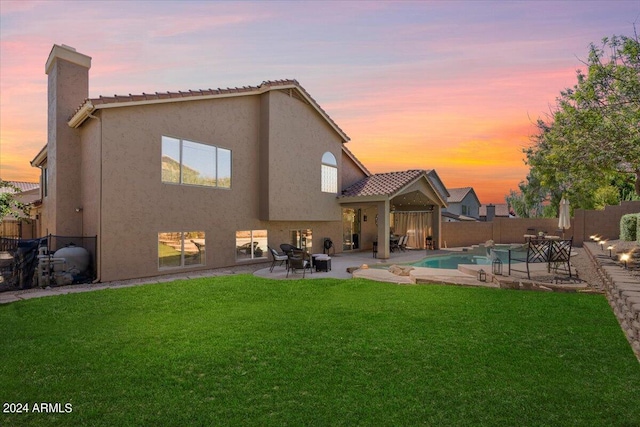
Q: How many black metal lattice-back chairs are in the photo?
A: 2